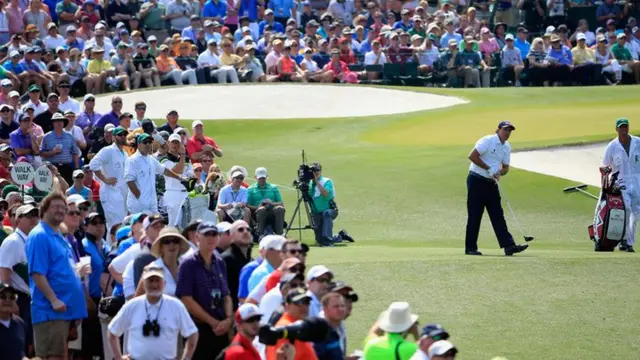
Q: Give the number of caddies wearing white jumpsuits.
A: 3